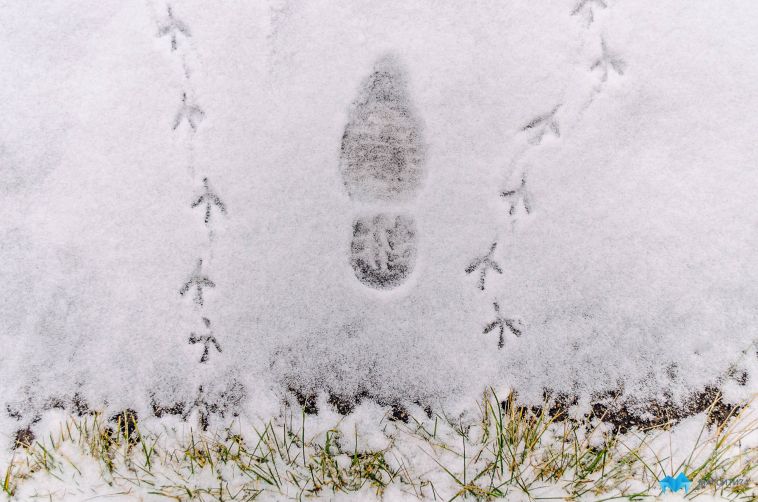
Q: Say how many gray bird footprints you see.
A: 12